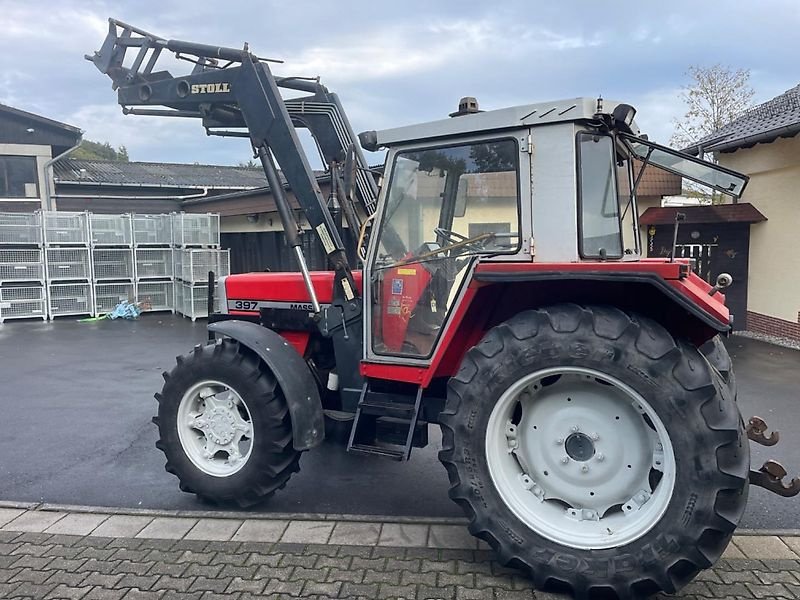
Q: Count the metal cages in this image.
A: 15